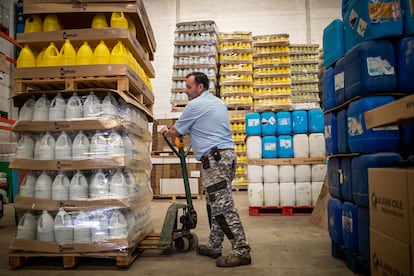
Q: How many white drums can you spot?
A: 13